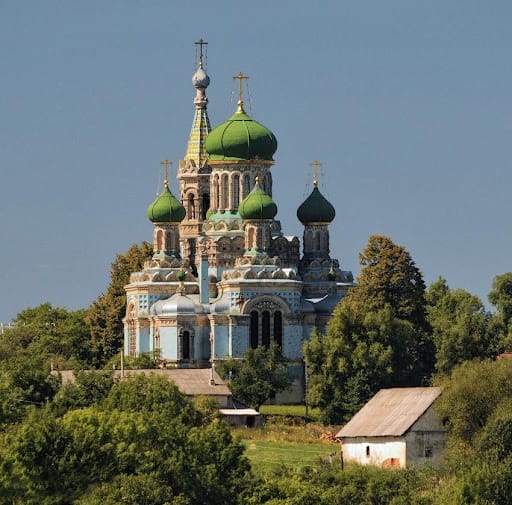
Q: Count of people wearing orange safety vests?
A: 0